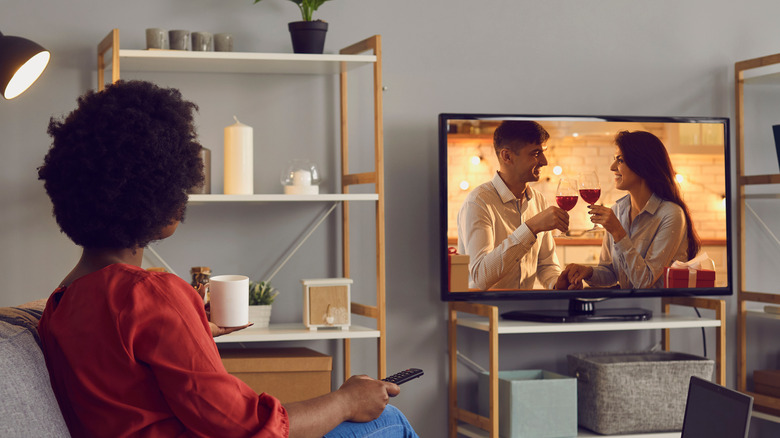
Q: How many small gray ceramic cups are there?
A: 4